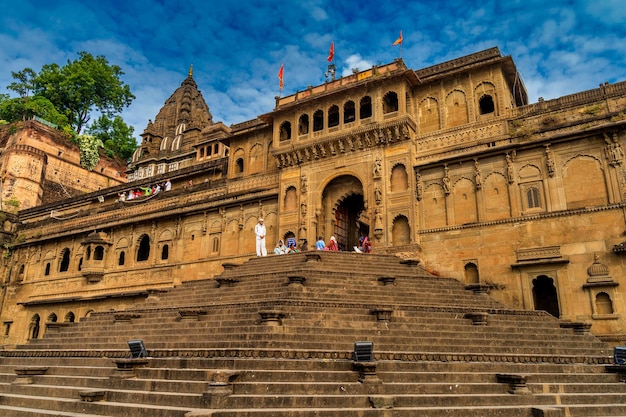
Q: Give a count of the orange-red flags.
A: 3